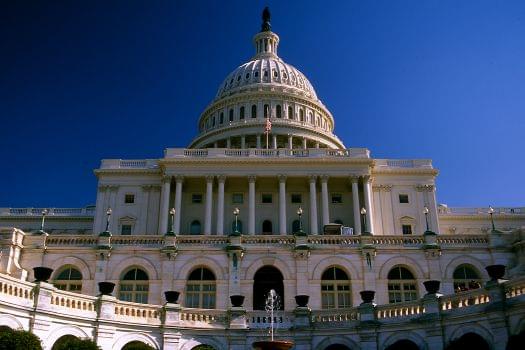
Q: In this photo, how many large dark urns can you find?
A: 8